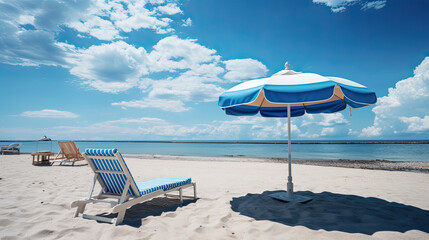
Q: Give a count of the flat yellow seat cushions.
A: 0